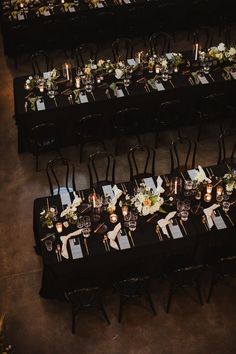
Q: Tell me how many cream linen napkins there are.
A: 8